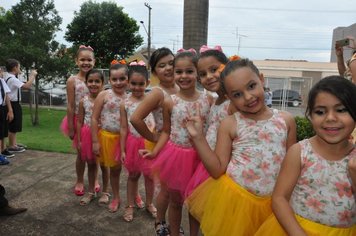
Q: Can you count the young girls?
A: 9